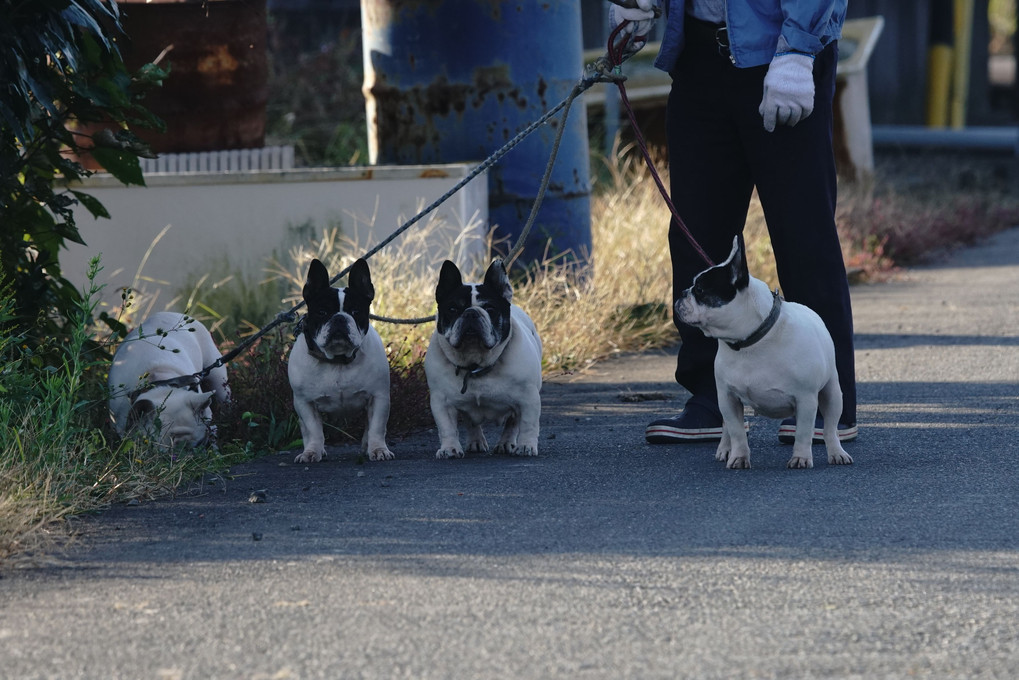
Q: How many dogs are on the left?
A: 3